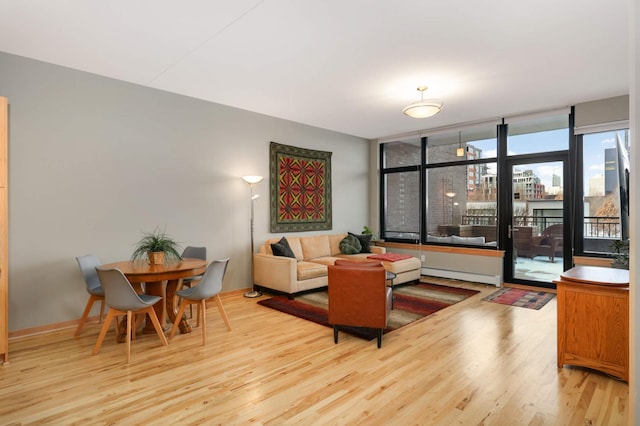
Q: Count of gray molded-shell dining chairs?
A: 4